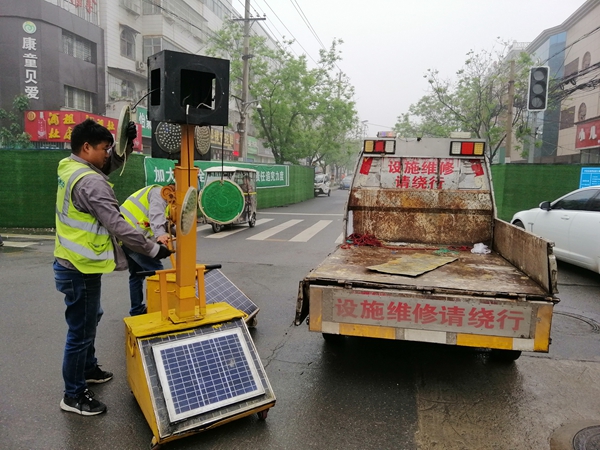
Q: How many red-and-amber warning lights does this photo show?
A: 2